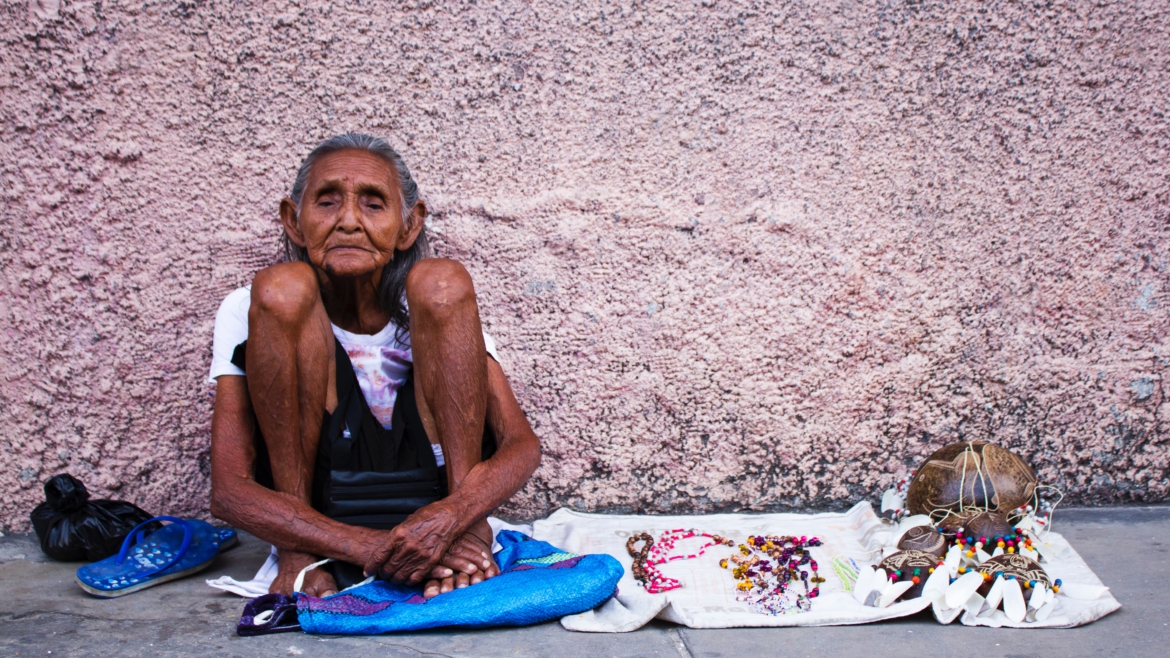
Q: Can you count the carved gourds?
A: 5